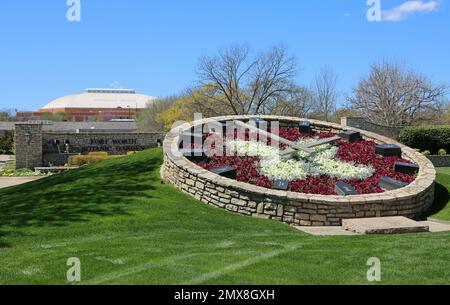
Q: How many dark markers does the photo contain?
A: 12